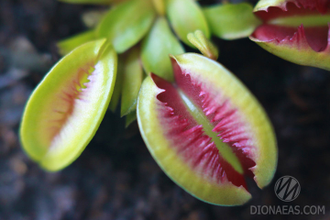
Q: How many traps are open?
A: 2